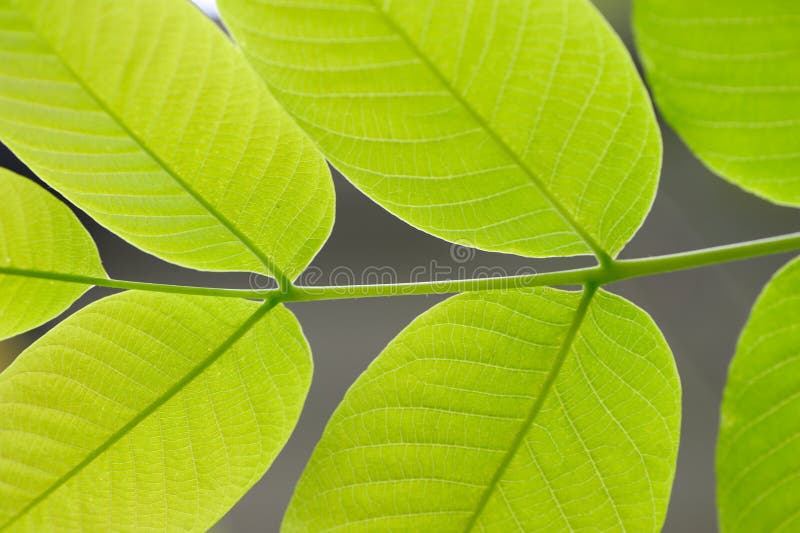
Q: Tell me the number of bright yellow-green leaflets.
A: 7